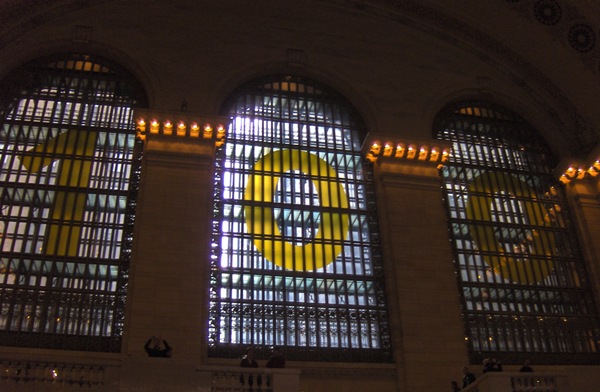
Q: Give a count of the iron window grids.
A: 3